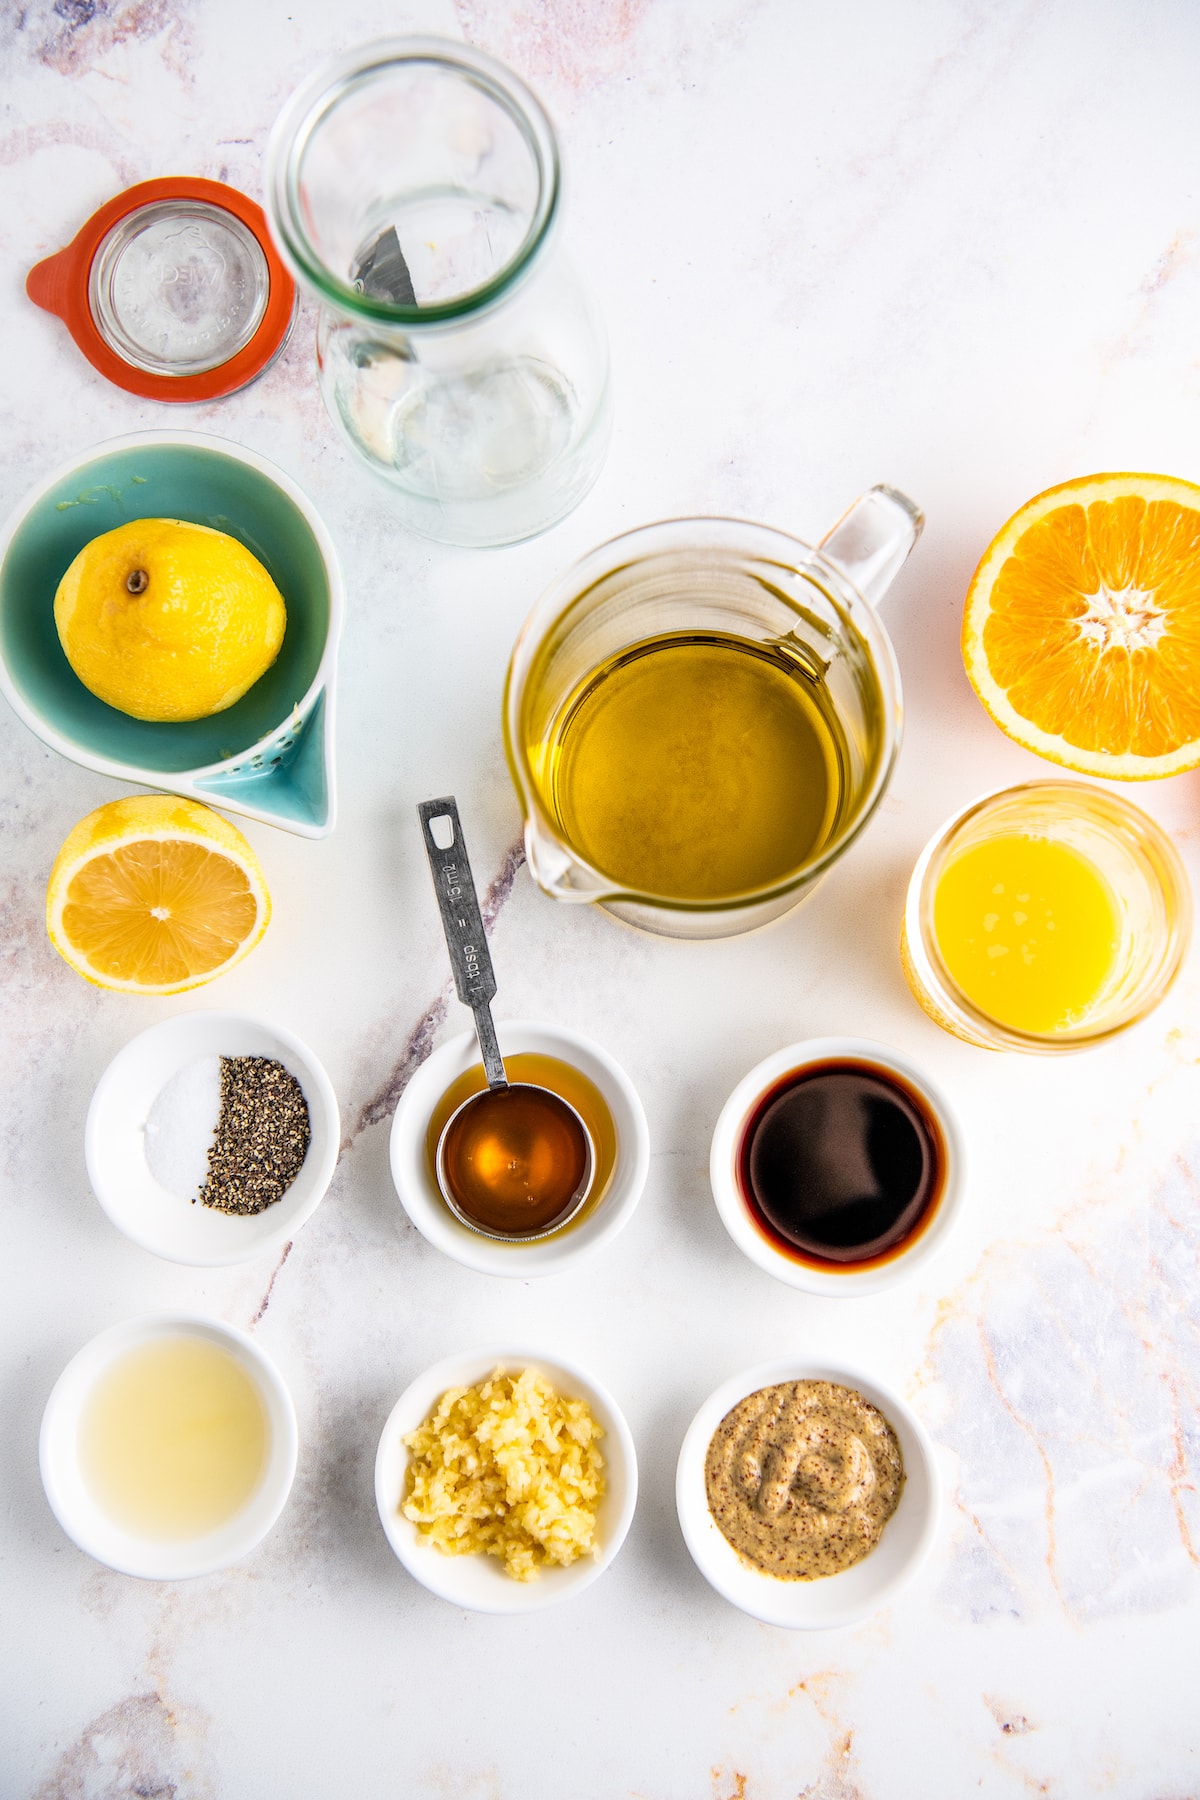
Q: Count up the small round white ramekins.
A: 6